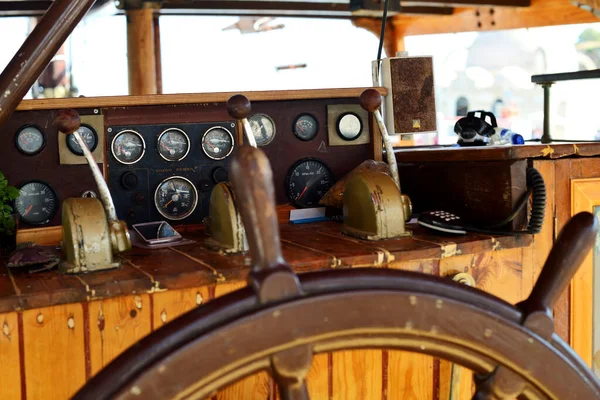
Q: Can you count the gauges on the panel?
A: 11